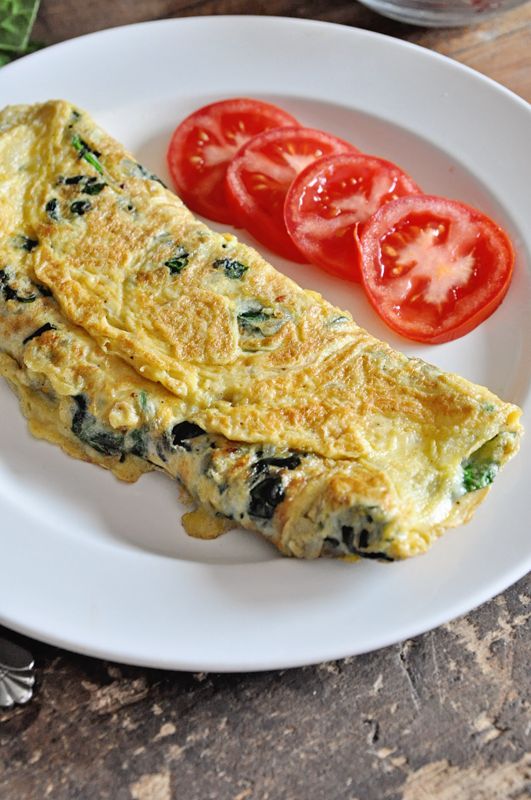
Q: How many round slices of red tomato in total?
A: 4